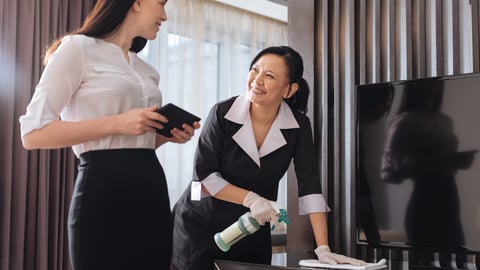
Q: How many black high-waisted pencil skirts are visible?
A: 1